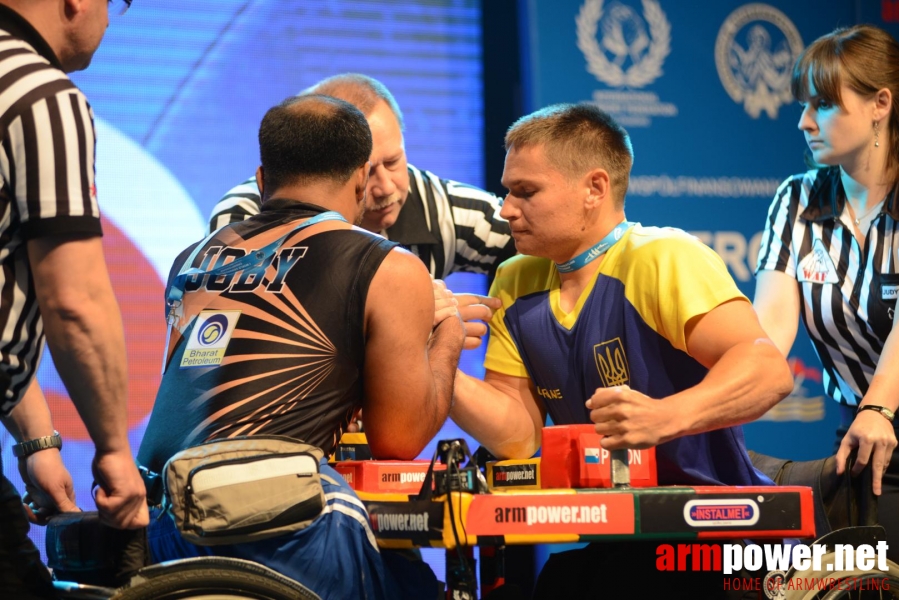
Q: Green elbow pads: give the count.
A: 0